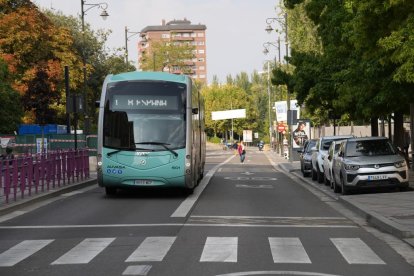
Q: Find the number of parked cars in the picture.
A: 4